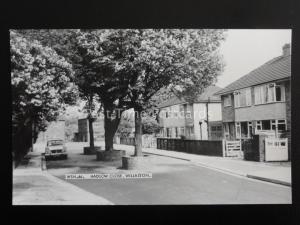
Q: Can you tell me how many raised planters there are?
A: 3